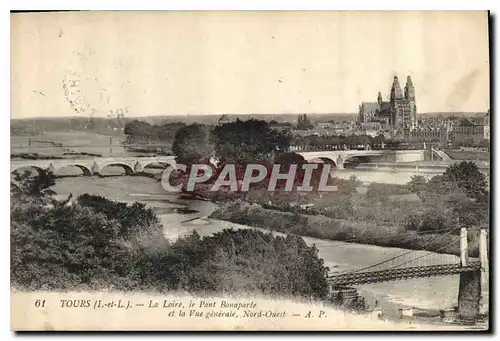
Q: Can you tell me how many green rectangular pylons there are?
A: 0